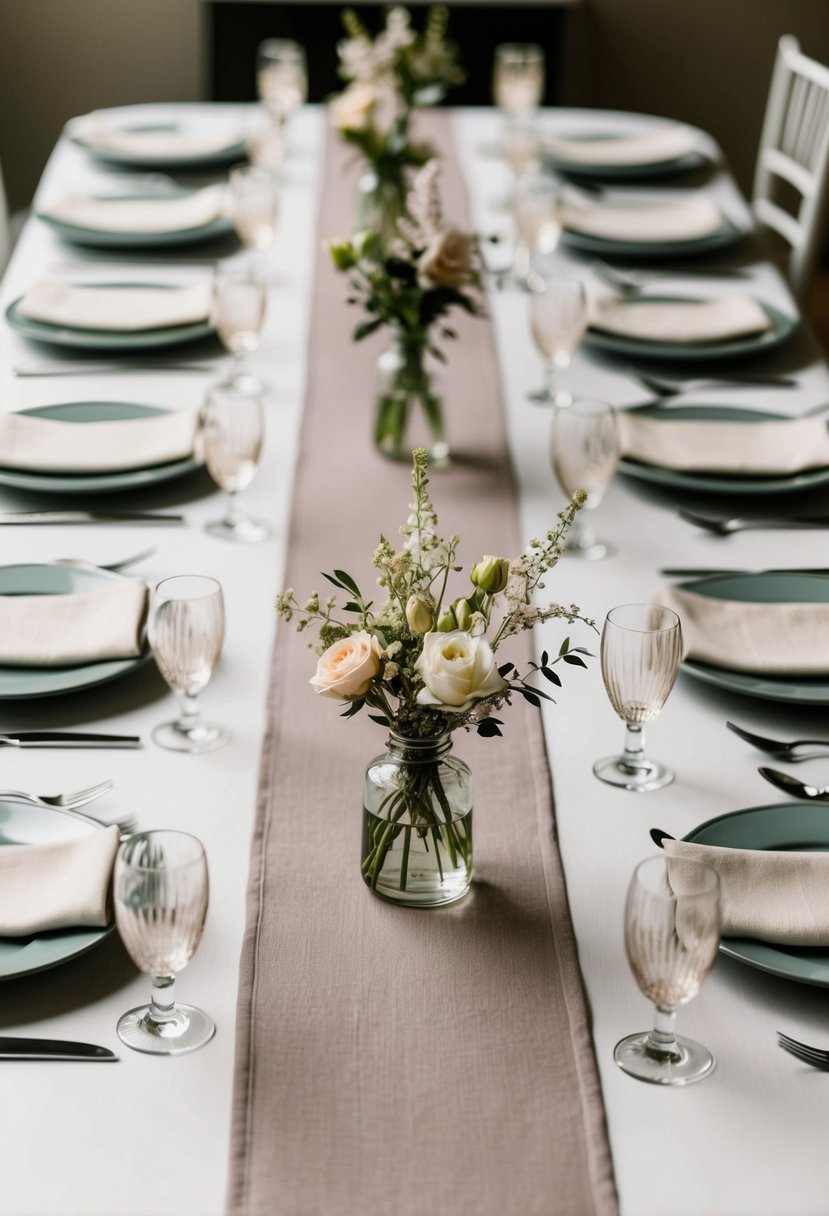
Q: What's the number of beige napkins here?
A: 12